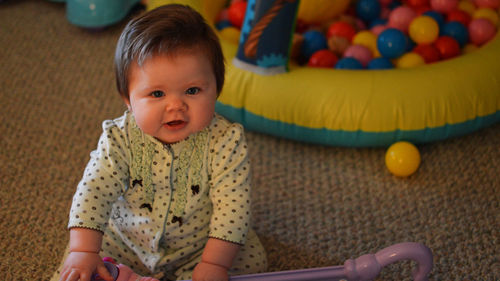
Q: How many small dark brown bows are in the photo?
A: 4